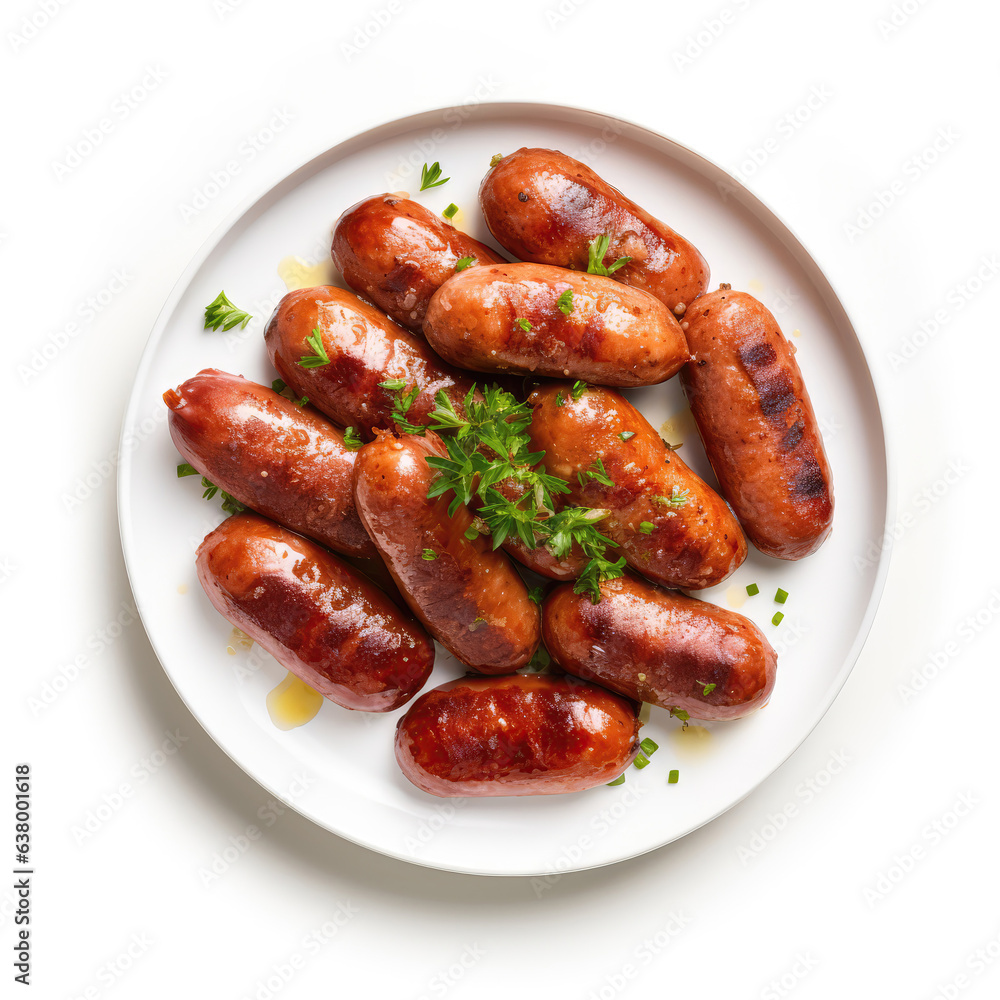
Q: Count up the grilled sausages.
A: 11